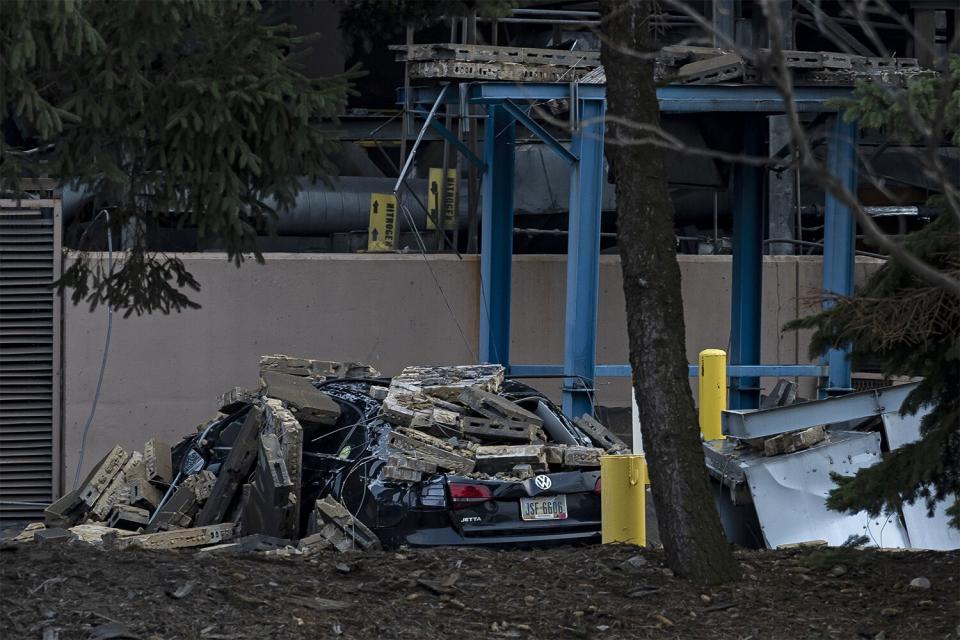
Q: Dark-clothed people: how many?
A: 0